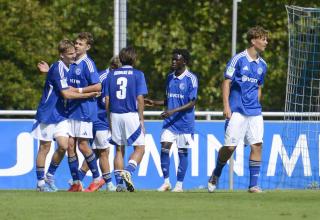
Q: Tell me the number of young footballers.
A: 6